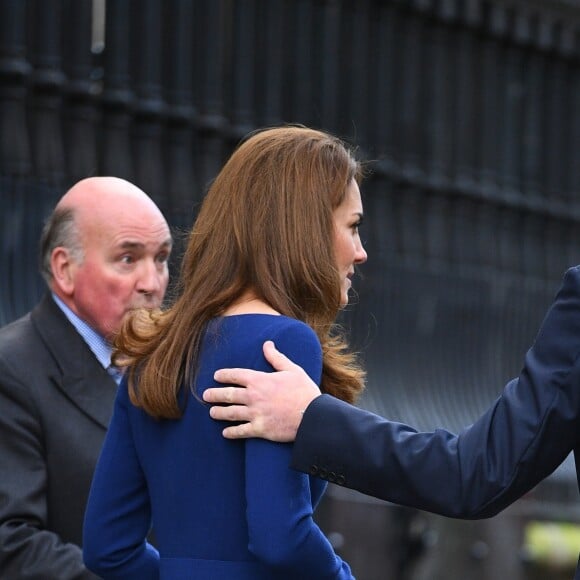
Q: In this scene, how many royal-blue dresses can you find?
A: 1